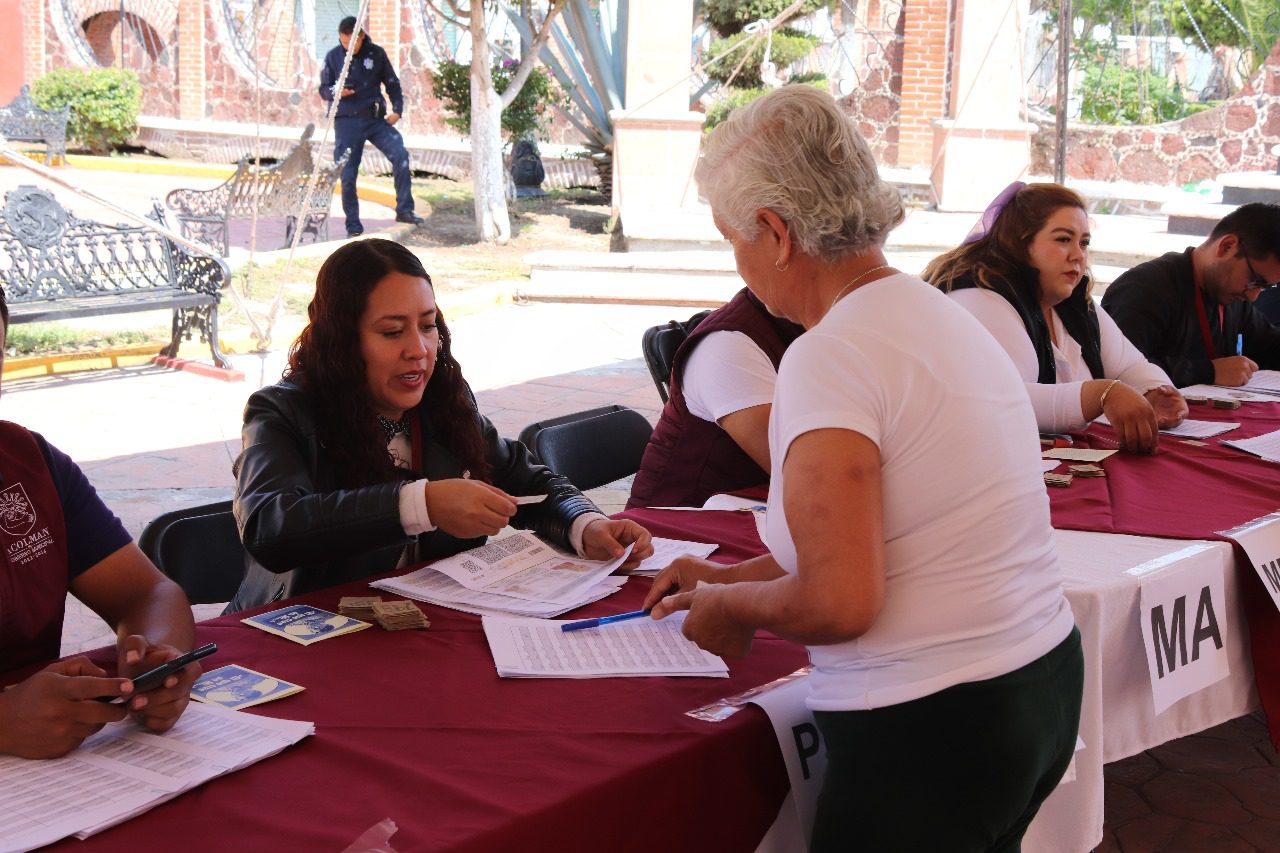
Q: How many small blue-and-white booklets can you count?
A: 2